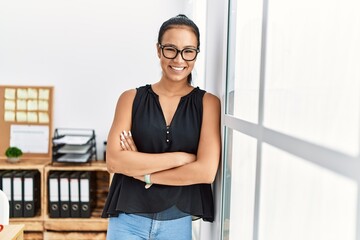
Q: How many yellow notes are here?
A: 12